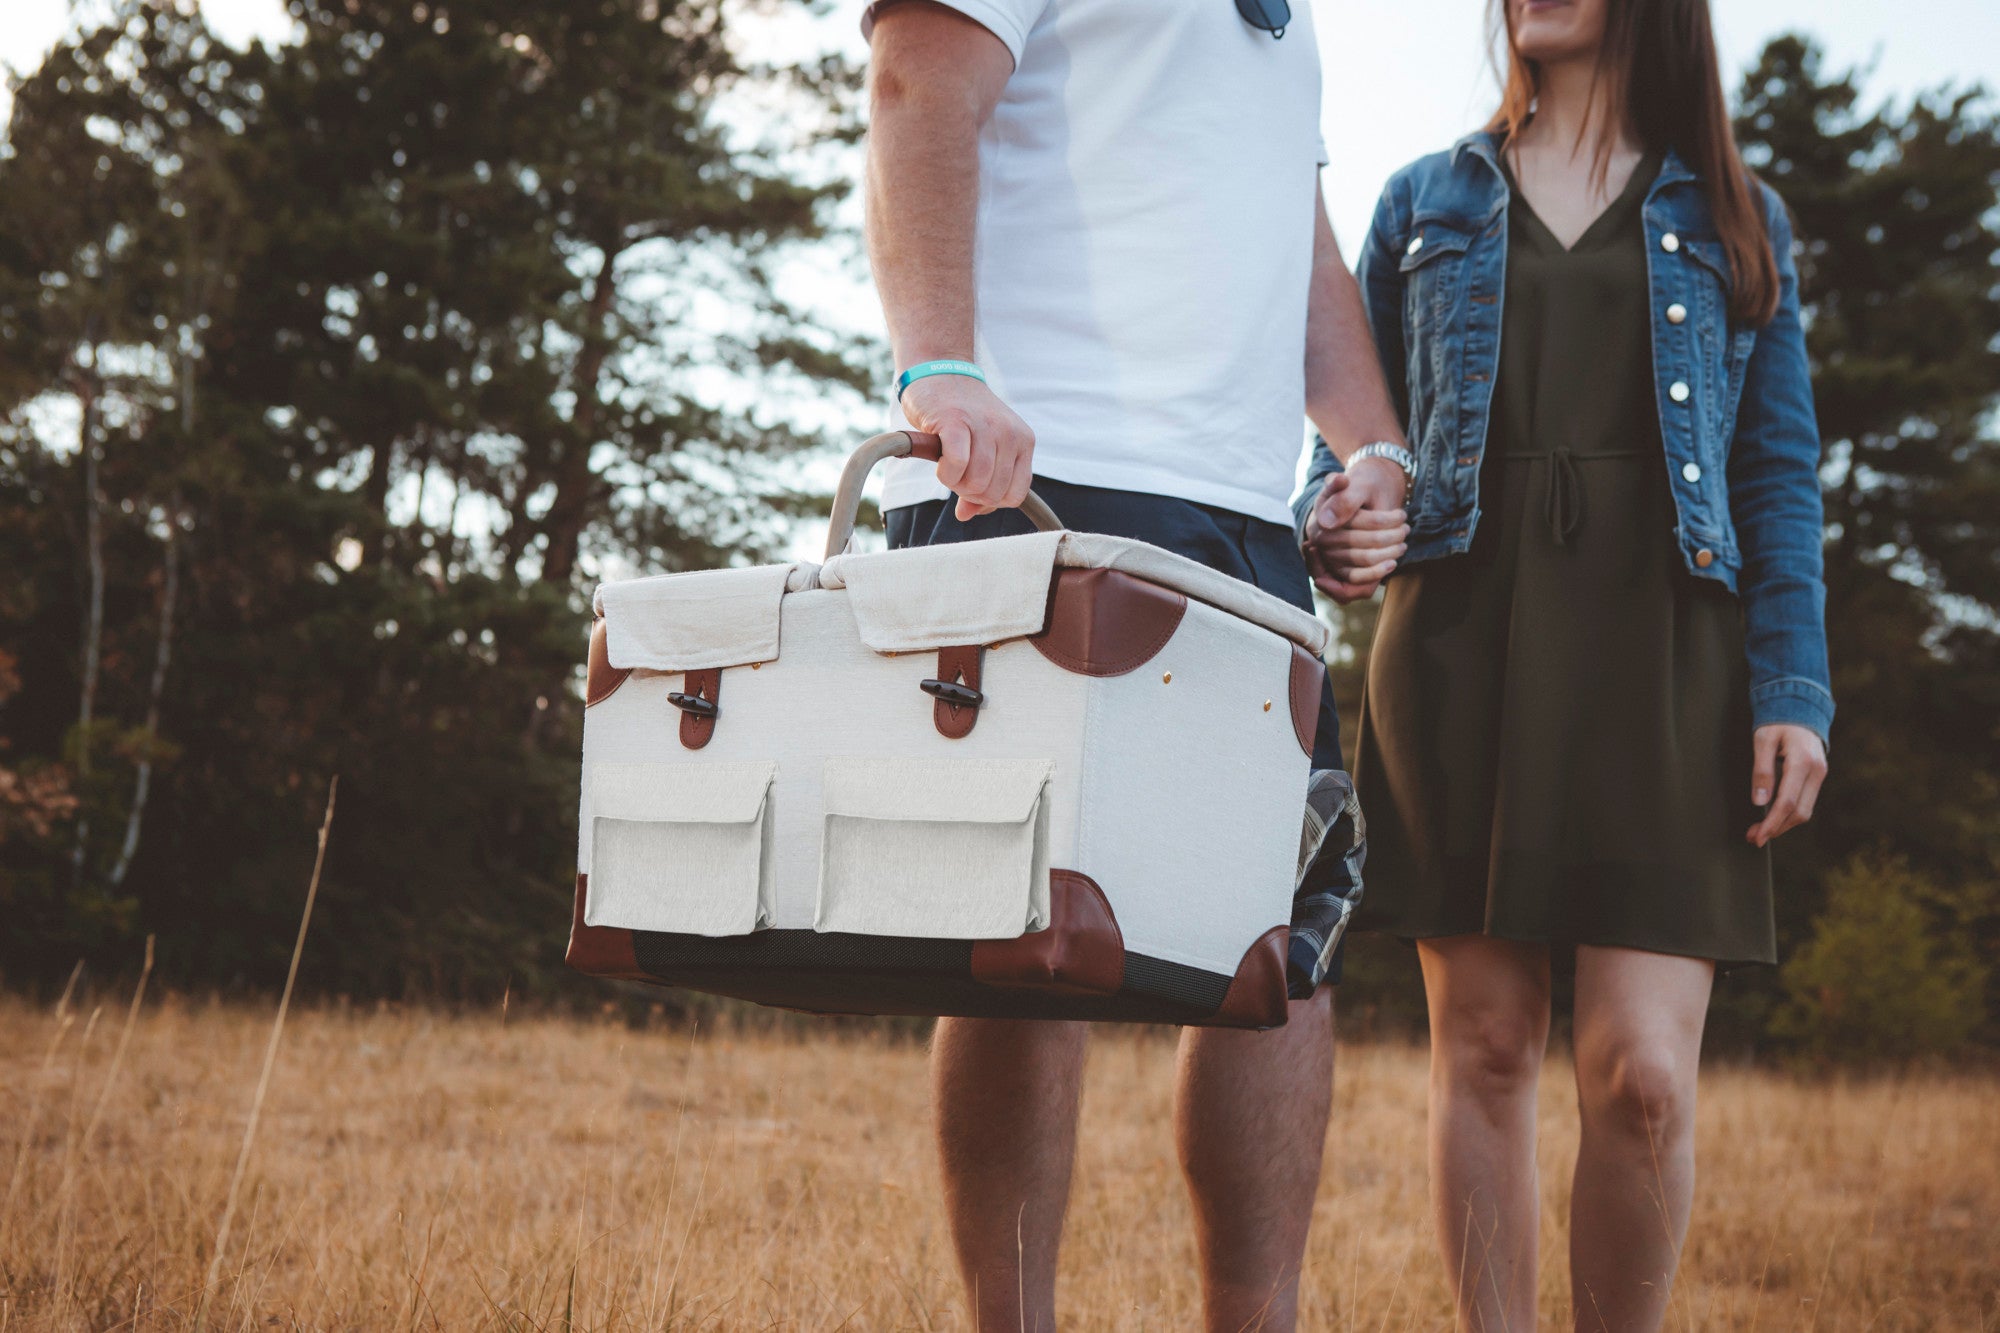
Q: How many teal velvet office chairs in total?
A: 0